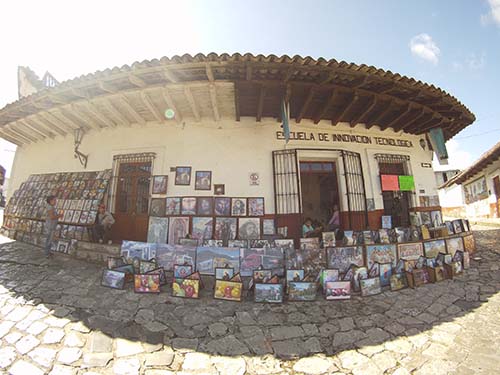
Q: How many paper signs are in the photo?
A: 2